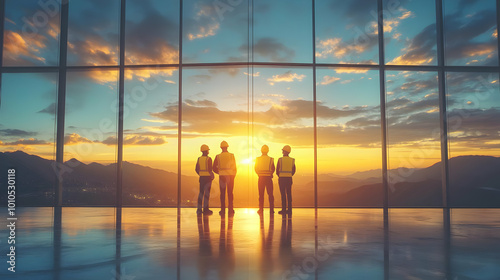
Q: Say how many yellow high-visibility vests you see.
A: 4